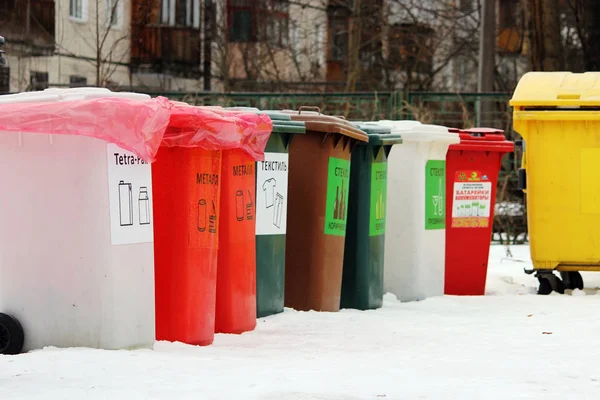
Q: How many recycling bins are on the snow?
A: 9